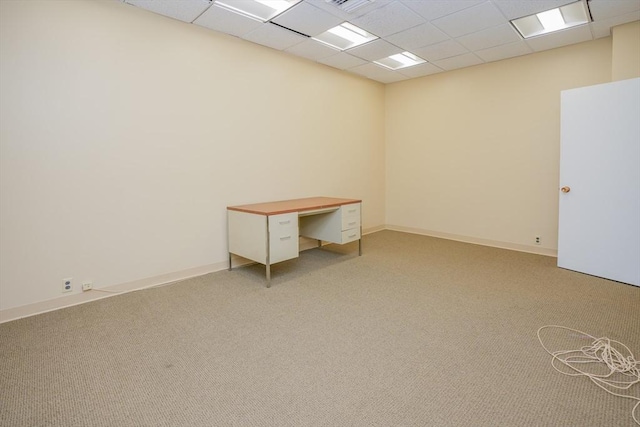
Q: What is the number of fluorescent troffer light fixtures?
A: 4